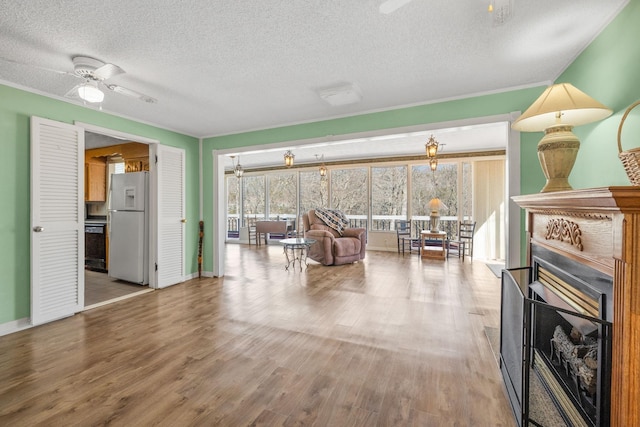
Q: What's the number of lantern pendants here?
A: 5